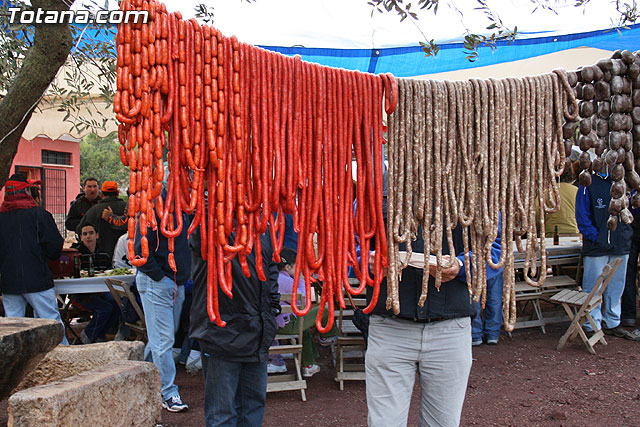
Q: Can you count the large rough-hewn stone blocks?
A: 3